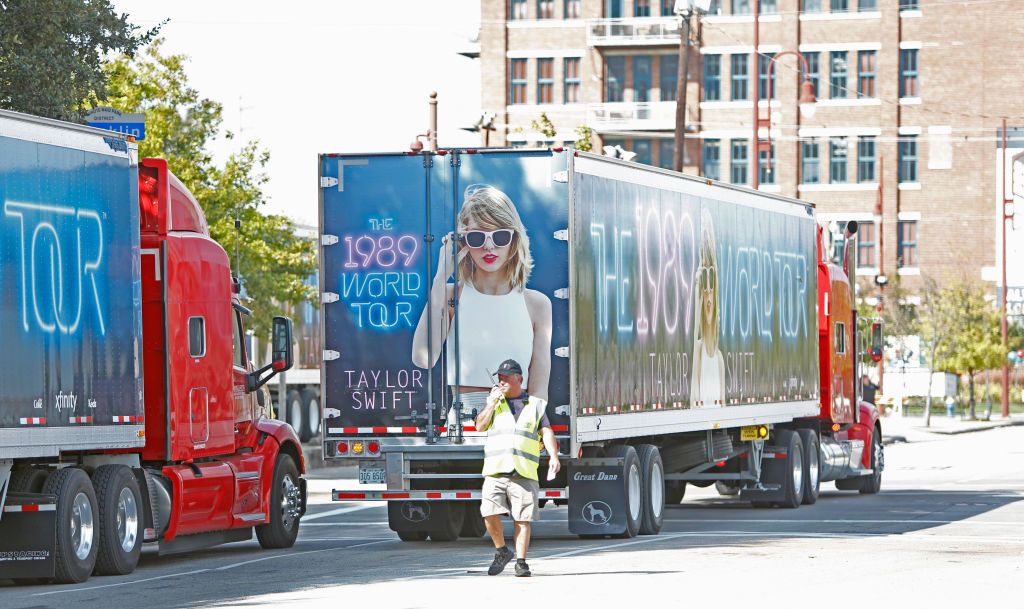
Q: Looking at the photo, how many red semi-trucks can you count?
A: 2